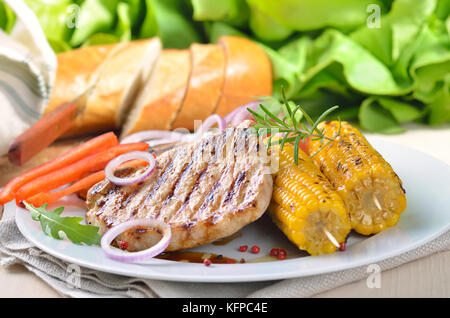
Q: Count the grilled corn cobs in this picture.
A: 2